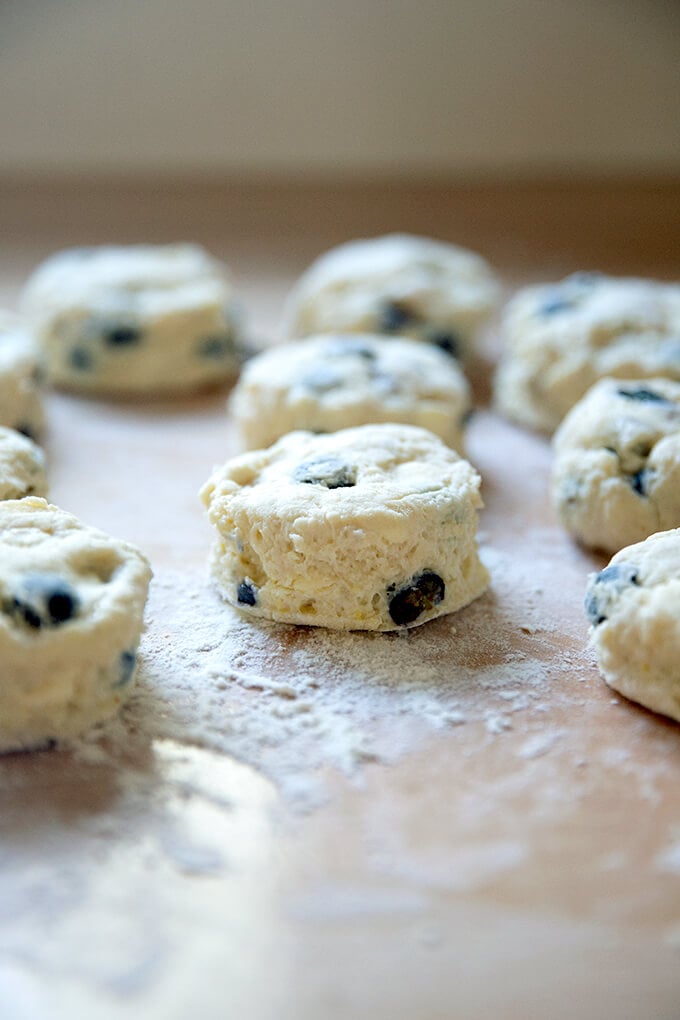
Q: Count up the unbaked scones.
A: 10